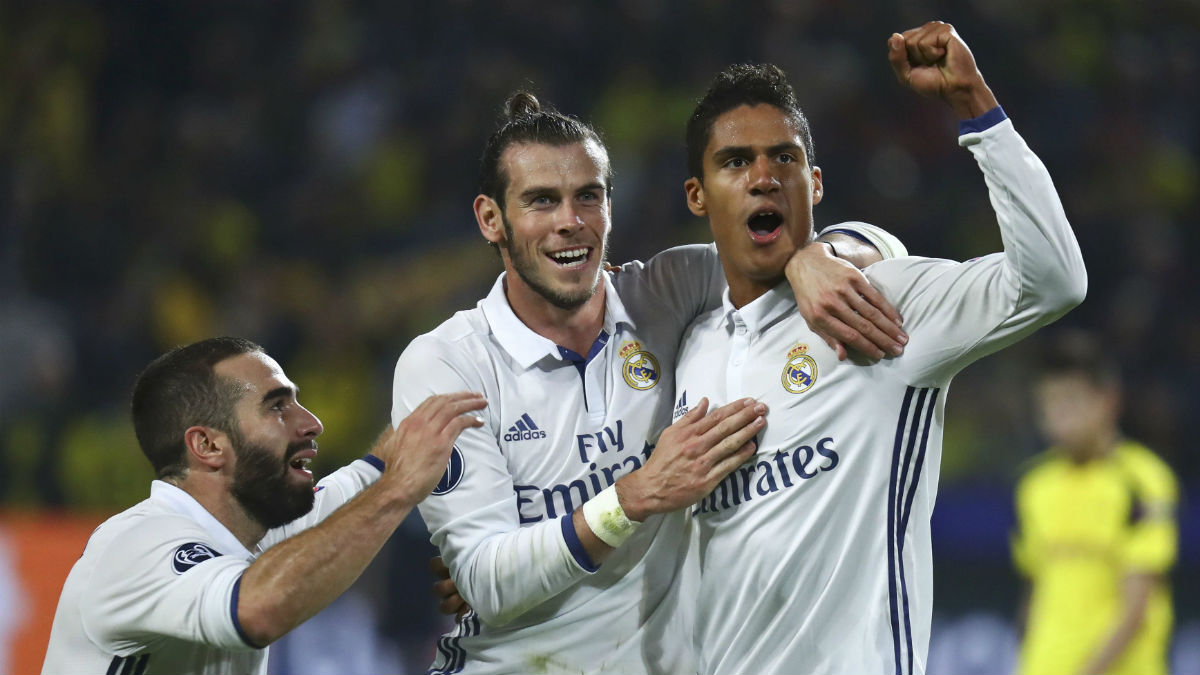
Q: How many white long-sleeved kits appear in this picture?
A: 2